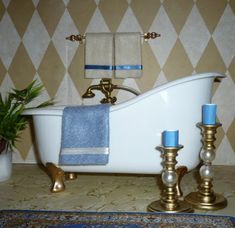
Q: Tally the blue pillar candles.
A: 2